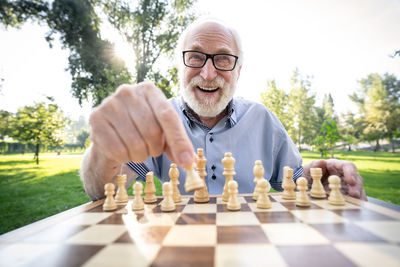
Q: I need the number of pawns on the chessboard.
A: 7